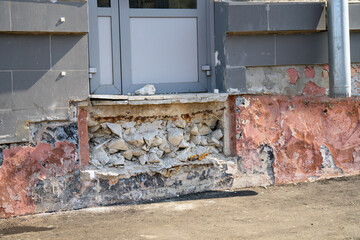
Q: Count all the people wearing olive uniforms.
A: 0